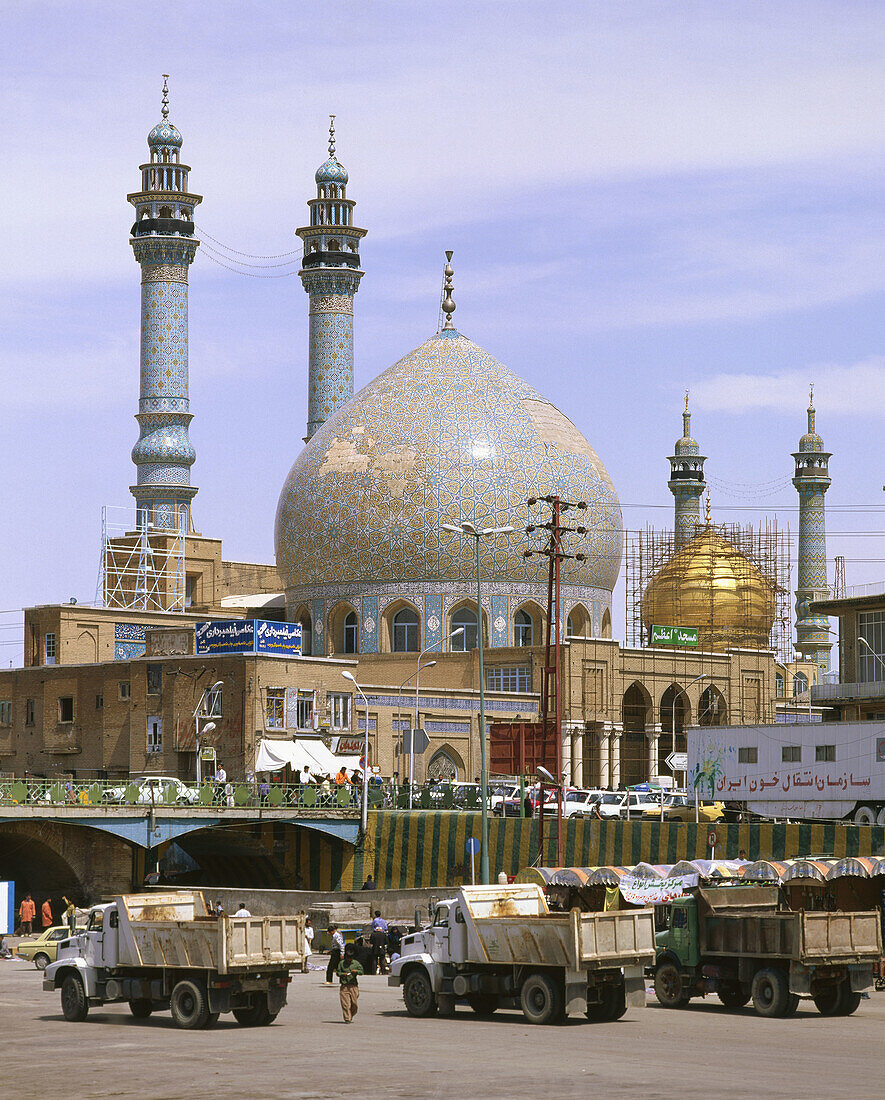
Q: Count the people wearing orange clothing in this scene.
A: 3